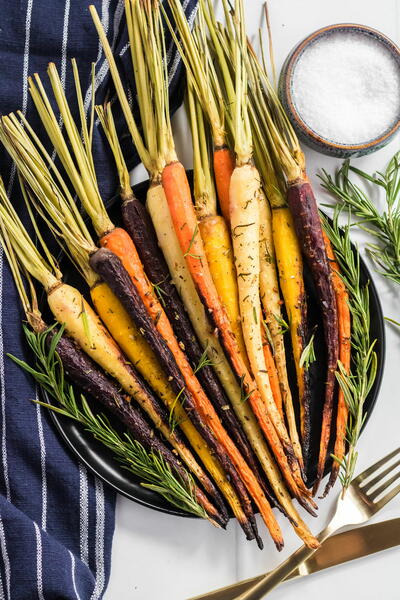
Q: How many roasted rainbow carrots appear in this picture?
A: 15